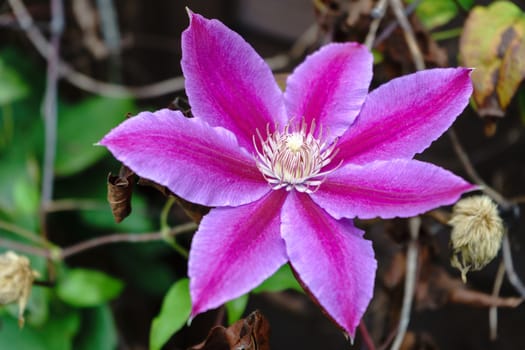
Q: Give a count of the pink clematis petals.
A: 7